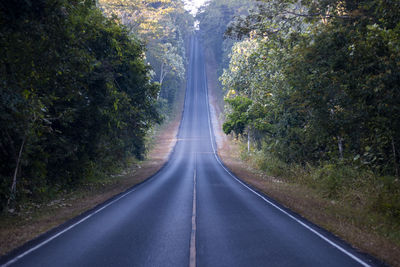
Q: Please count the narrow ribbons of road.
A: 1